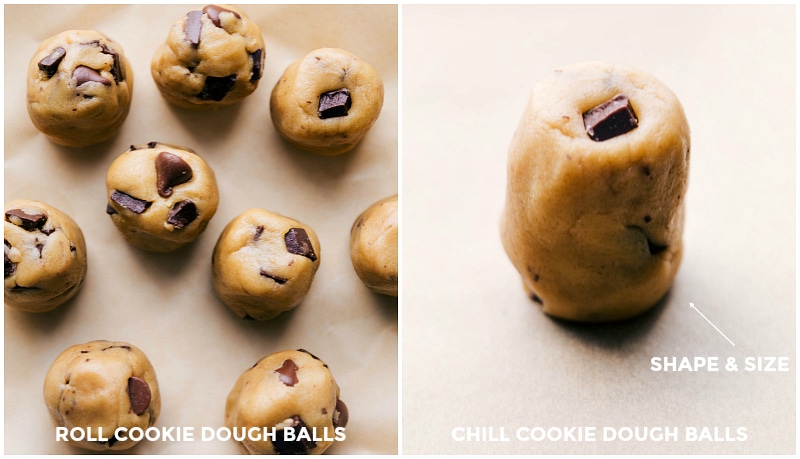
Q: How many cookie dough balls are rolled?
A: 9